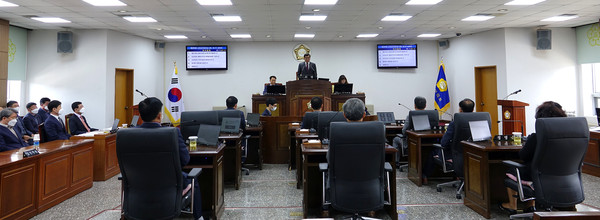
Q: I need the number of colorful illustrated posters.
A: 0